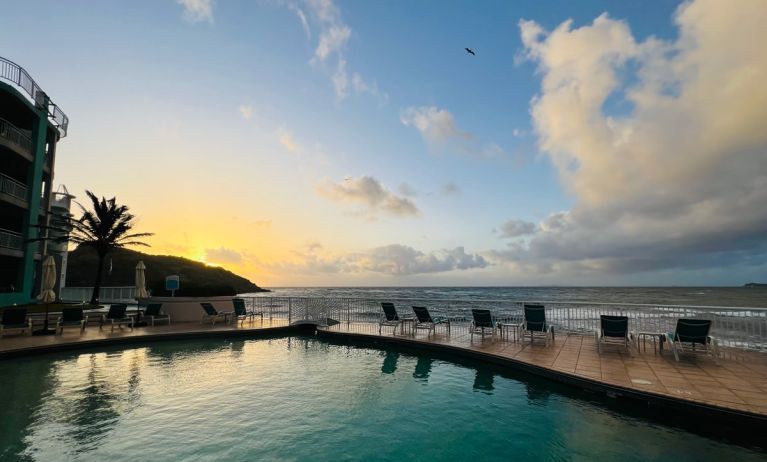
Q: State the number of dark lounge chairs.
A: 12